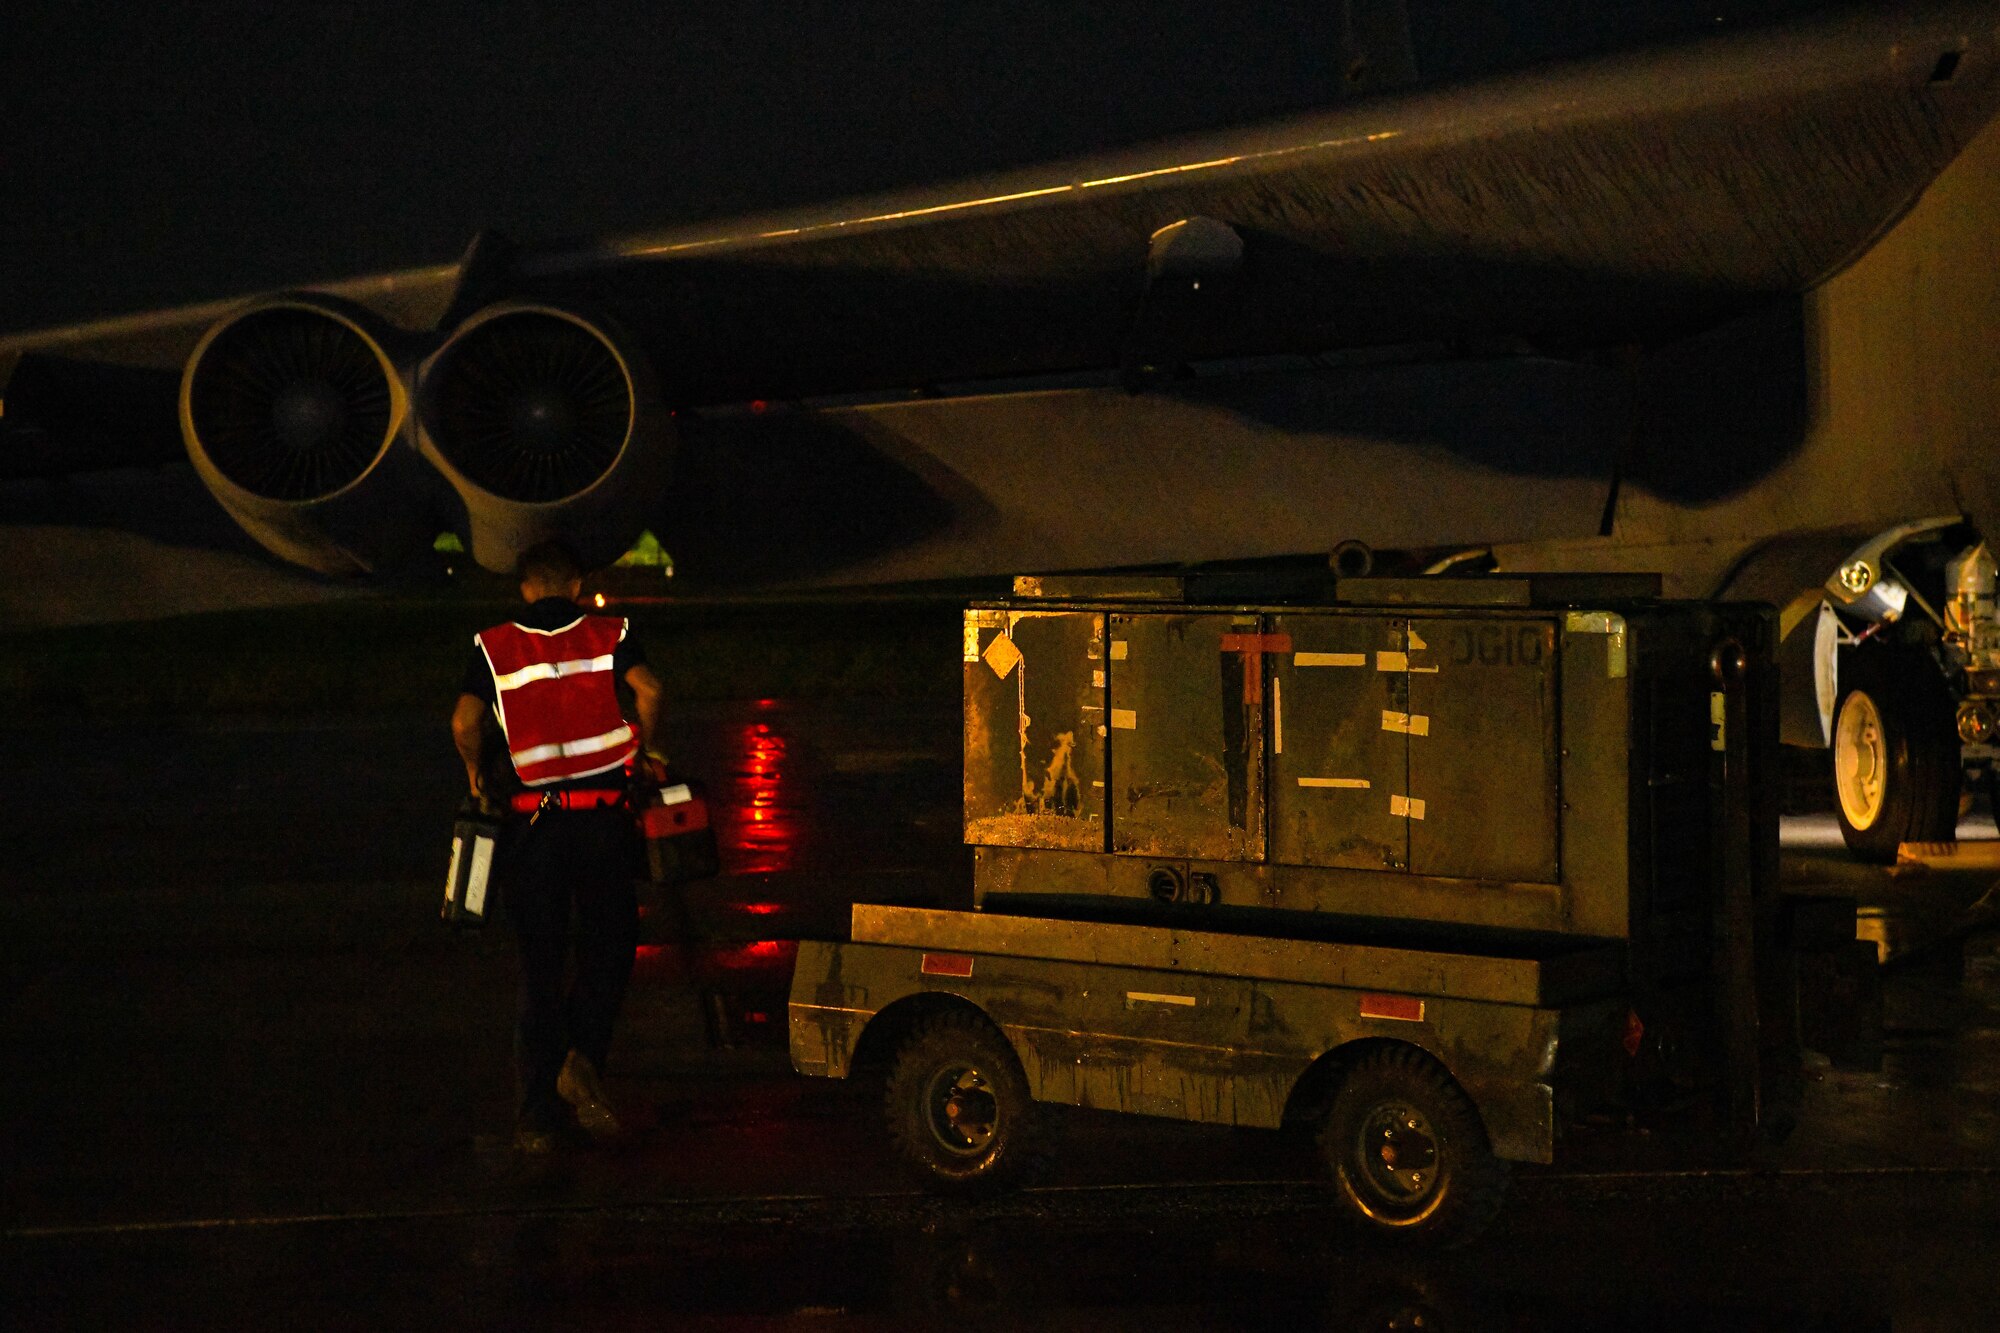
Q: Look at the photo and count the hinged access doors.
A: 4